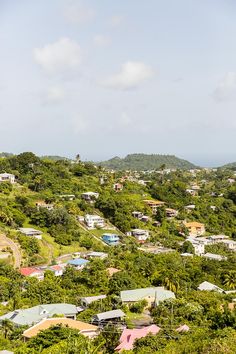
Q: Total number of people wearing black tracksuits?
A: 0